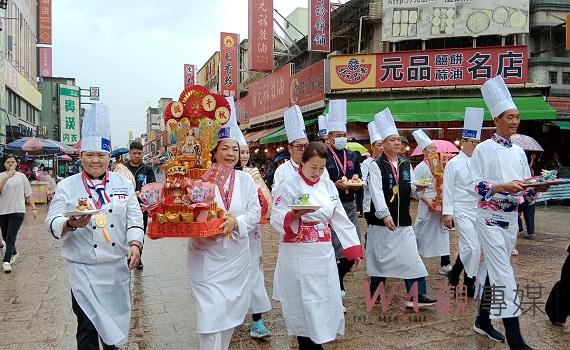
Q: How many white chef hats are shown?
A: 11